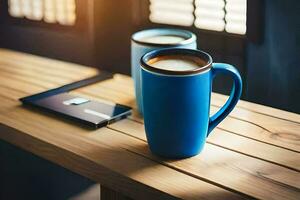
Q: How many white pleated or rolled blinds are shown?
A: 2